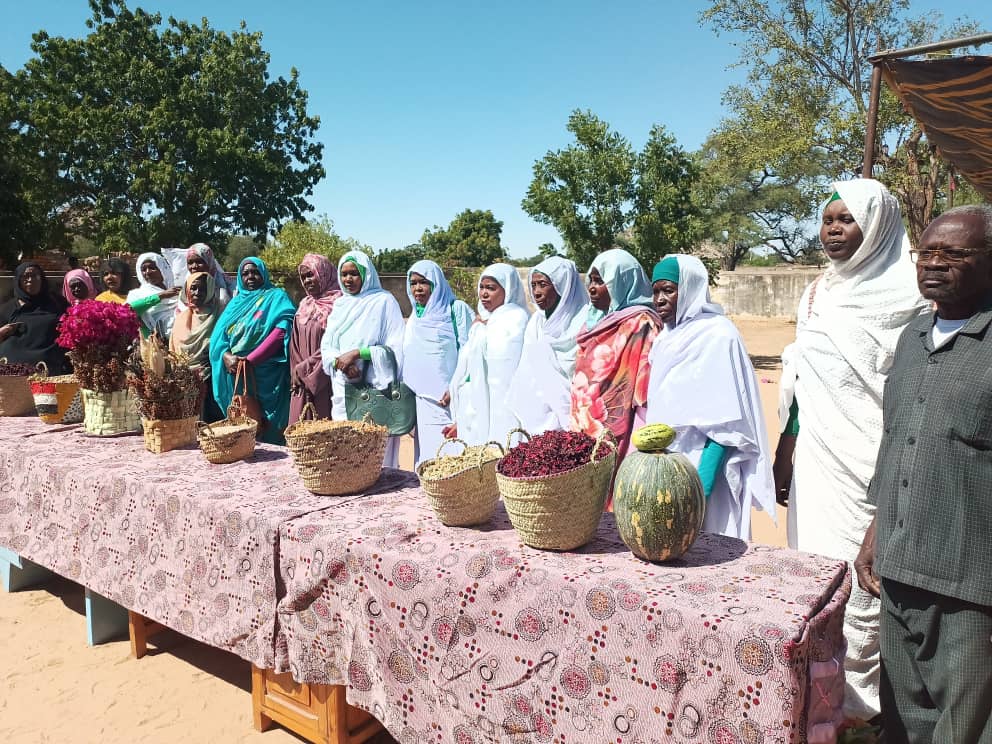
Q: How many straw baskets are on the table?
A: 8